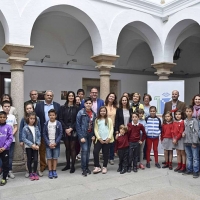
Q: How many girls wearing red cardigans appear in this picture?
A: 2